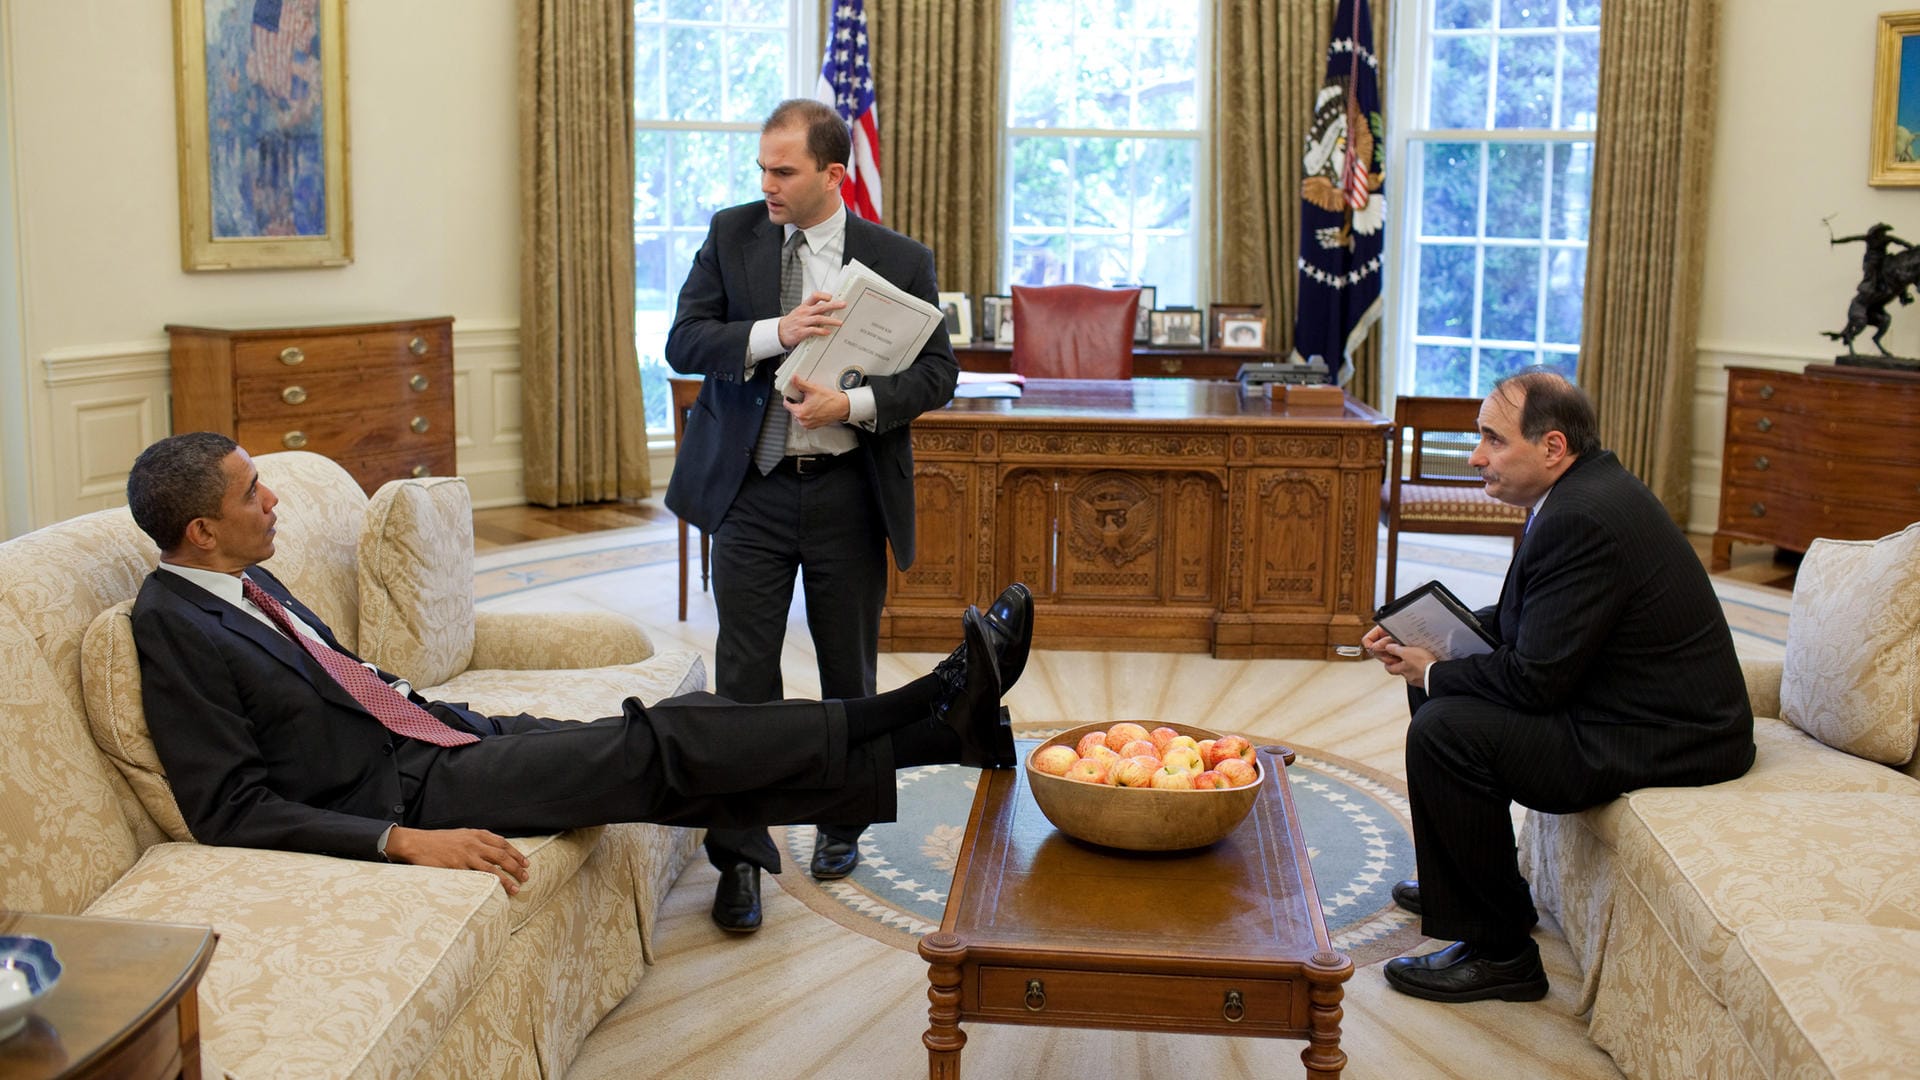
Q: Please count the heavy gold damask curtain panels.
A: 4